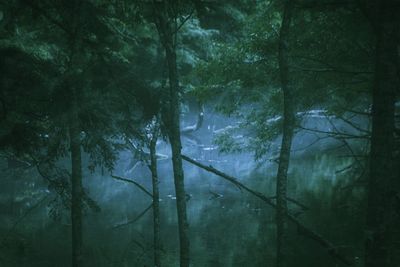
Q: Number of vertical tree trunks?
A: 5